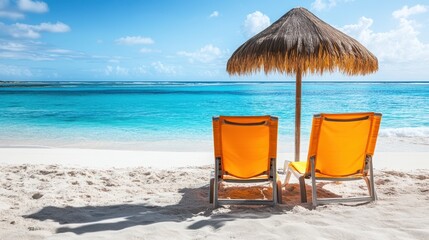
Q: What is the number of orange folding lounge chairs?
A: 2